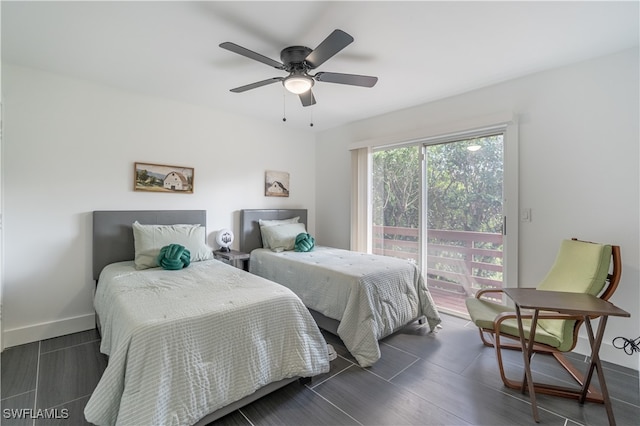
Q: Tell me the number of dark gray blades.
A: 5